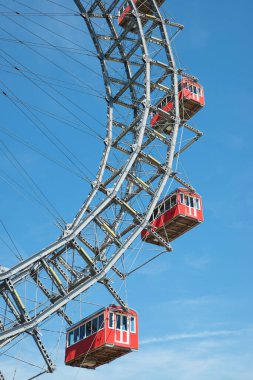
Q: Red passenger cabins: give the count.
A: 4